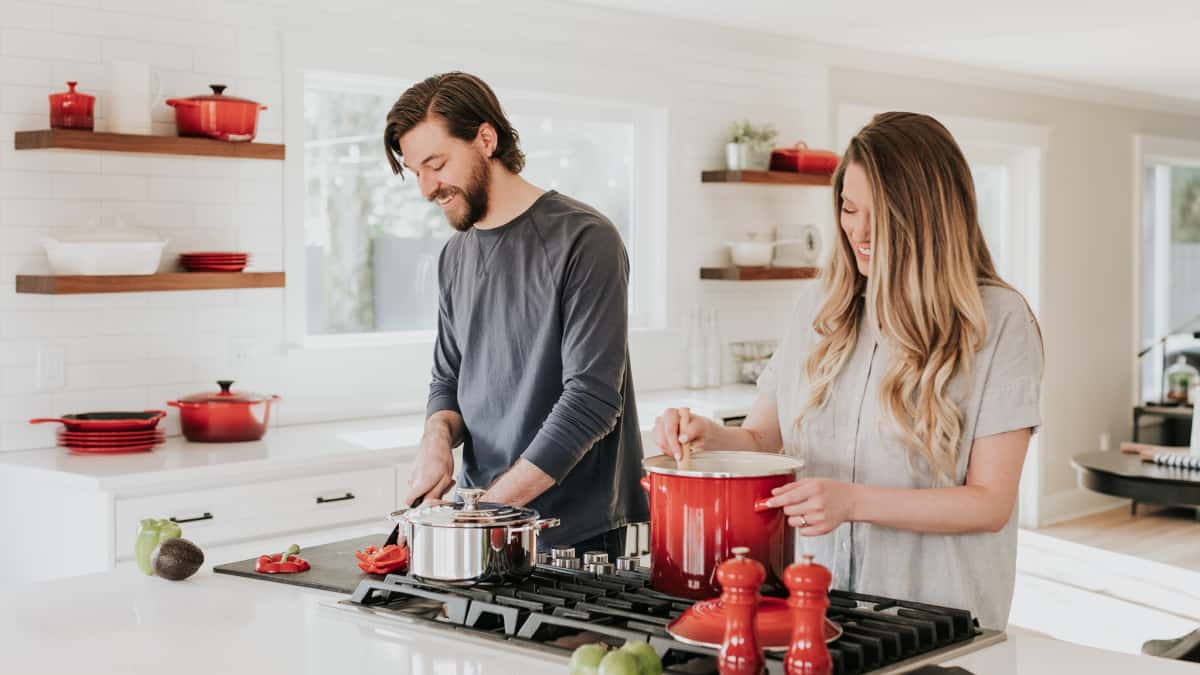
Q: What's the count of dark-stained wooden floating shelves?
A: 4